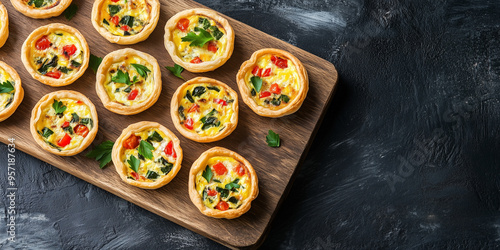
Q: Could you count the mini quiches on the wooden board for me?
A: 12